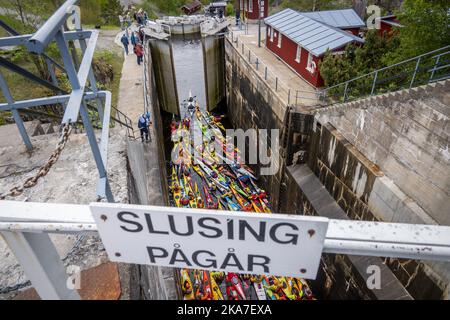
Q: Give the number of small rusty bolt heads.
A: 4